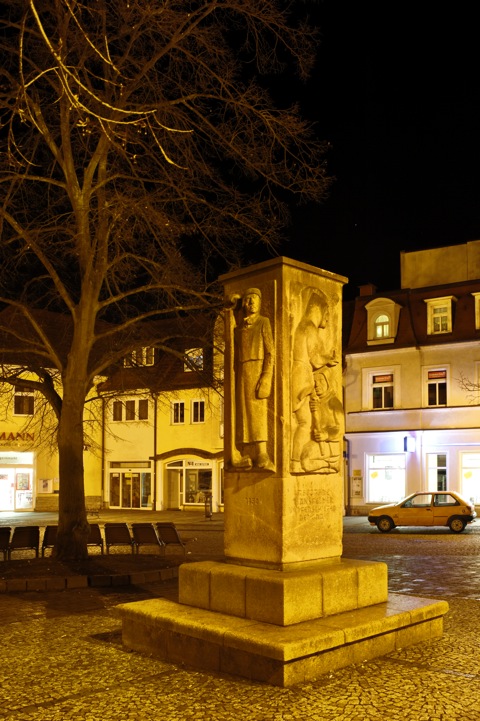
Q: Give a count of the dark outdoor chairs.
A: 7